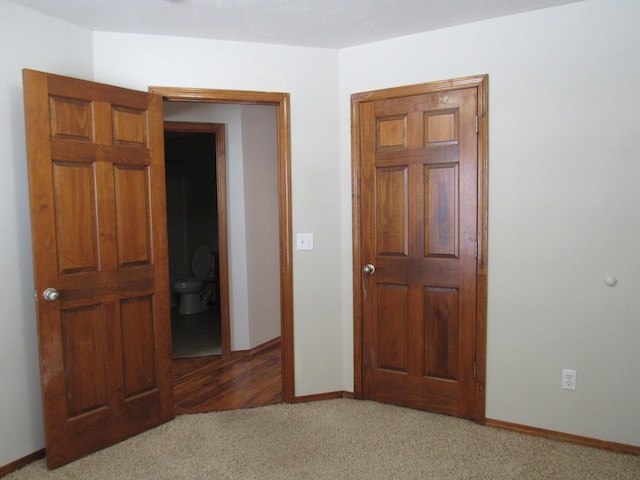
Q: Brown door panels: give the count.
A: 12